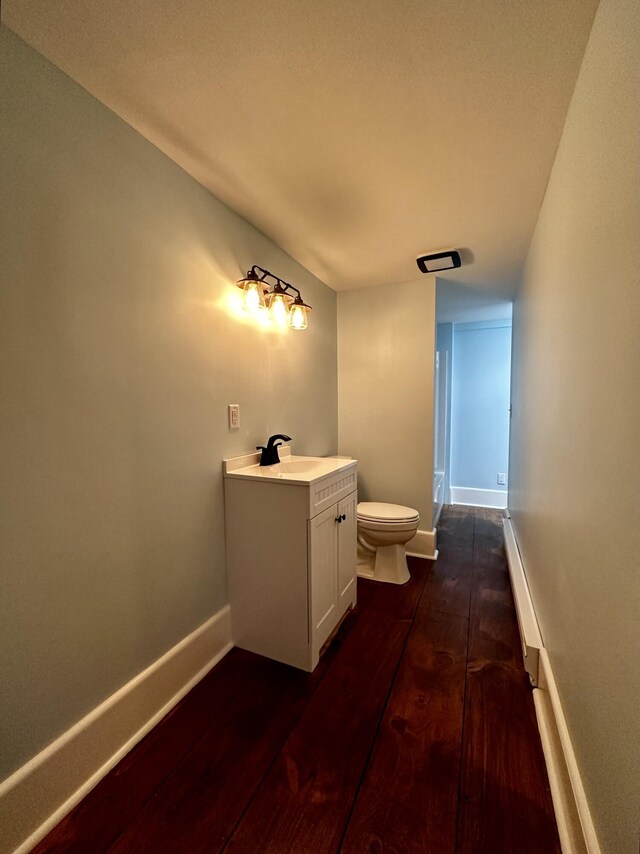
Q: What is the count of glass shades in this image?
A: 3